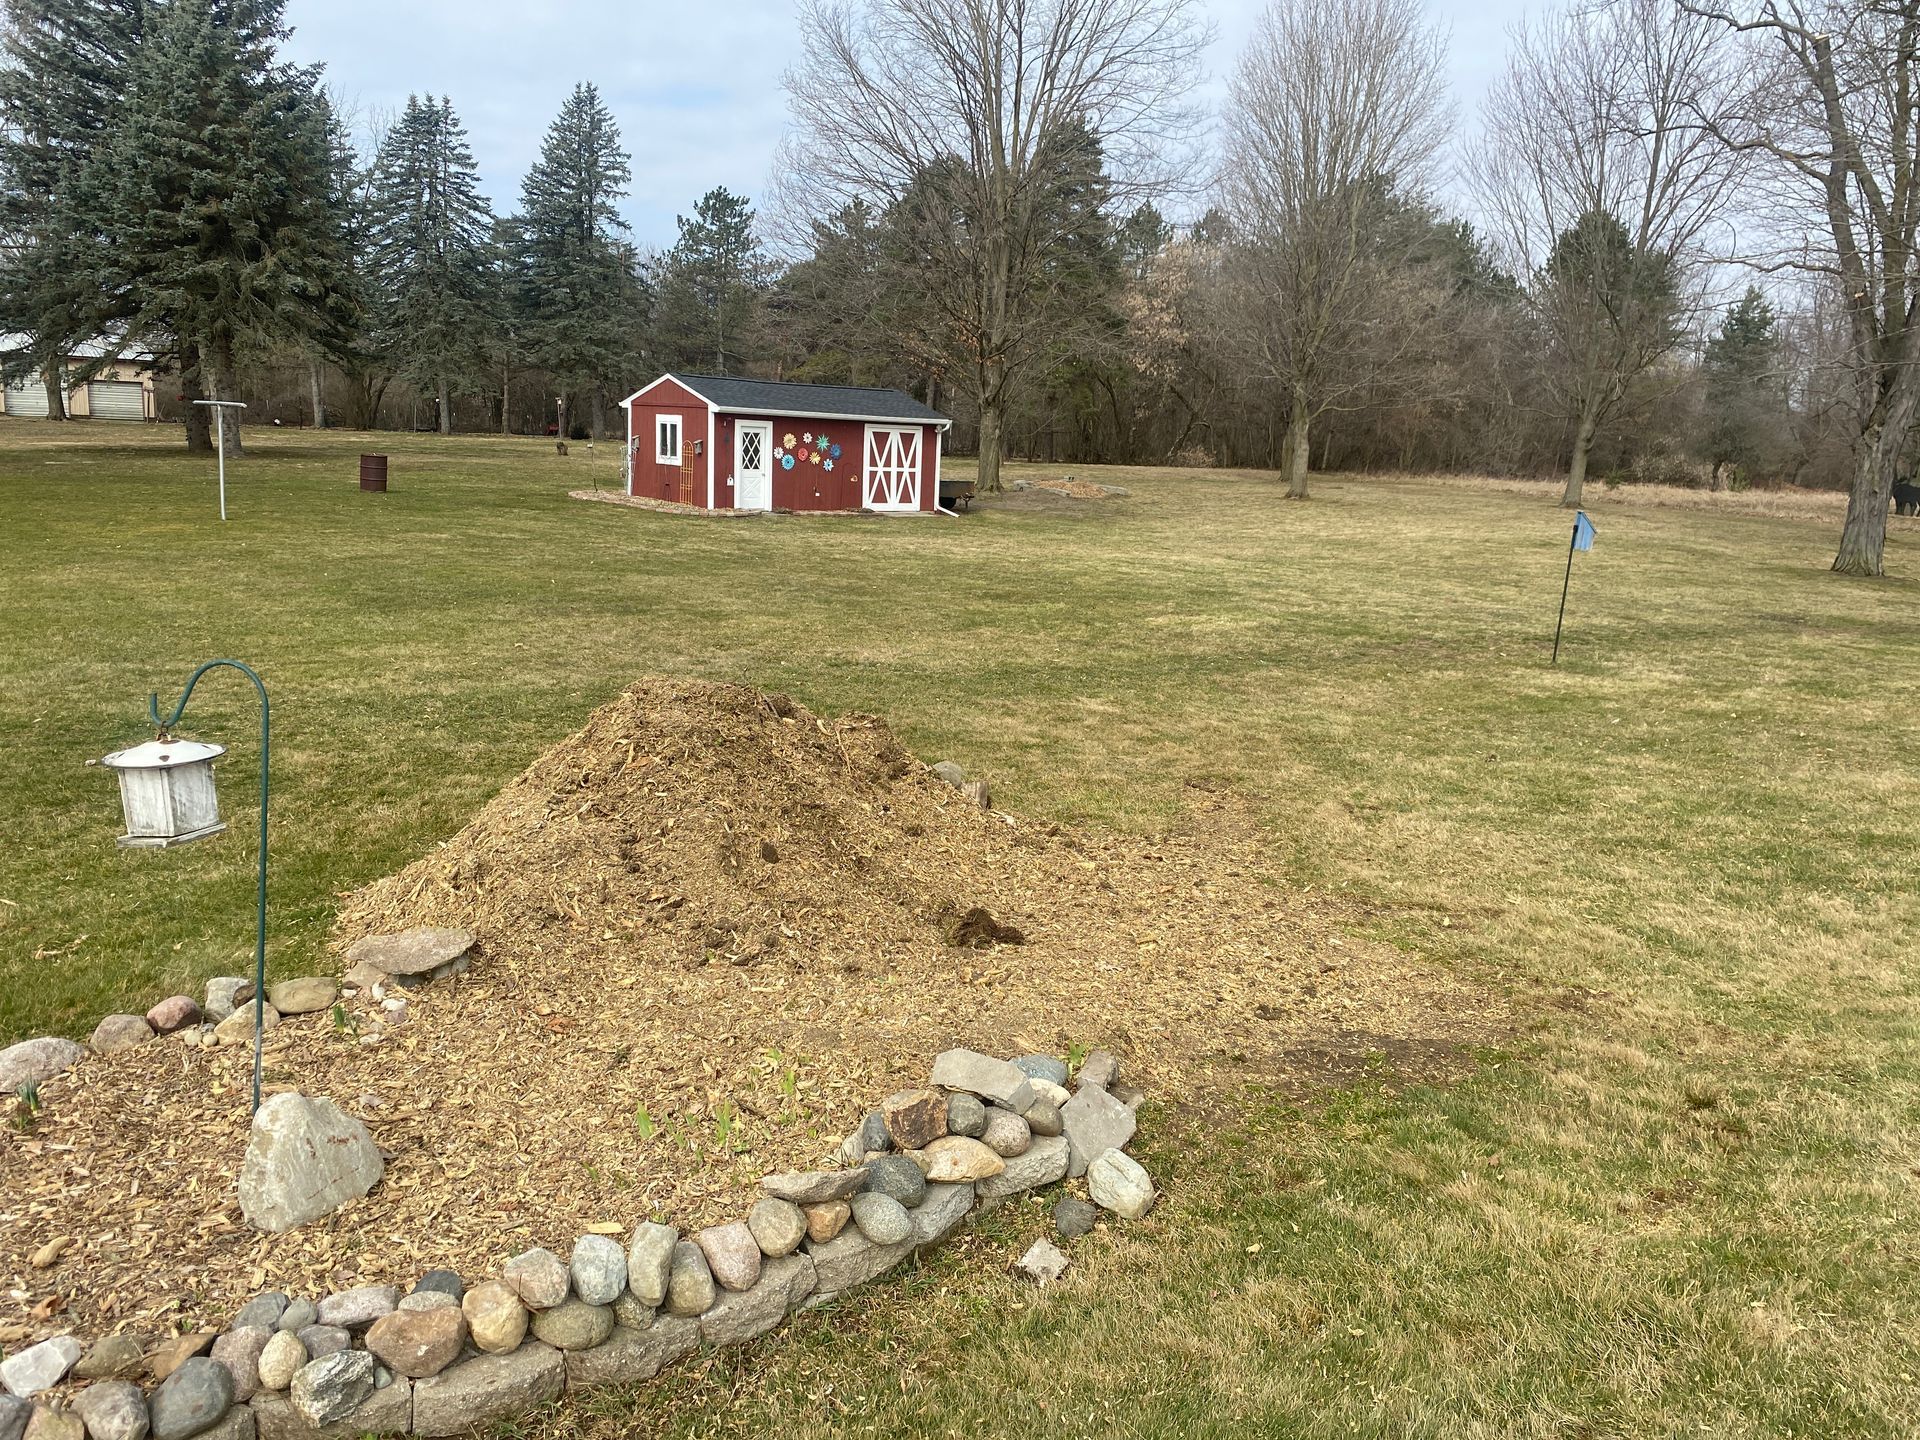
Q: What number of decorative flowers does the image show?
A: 9